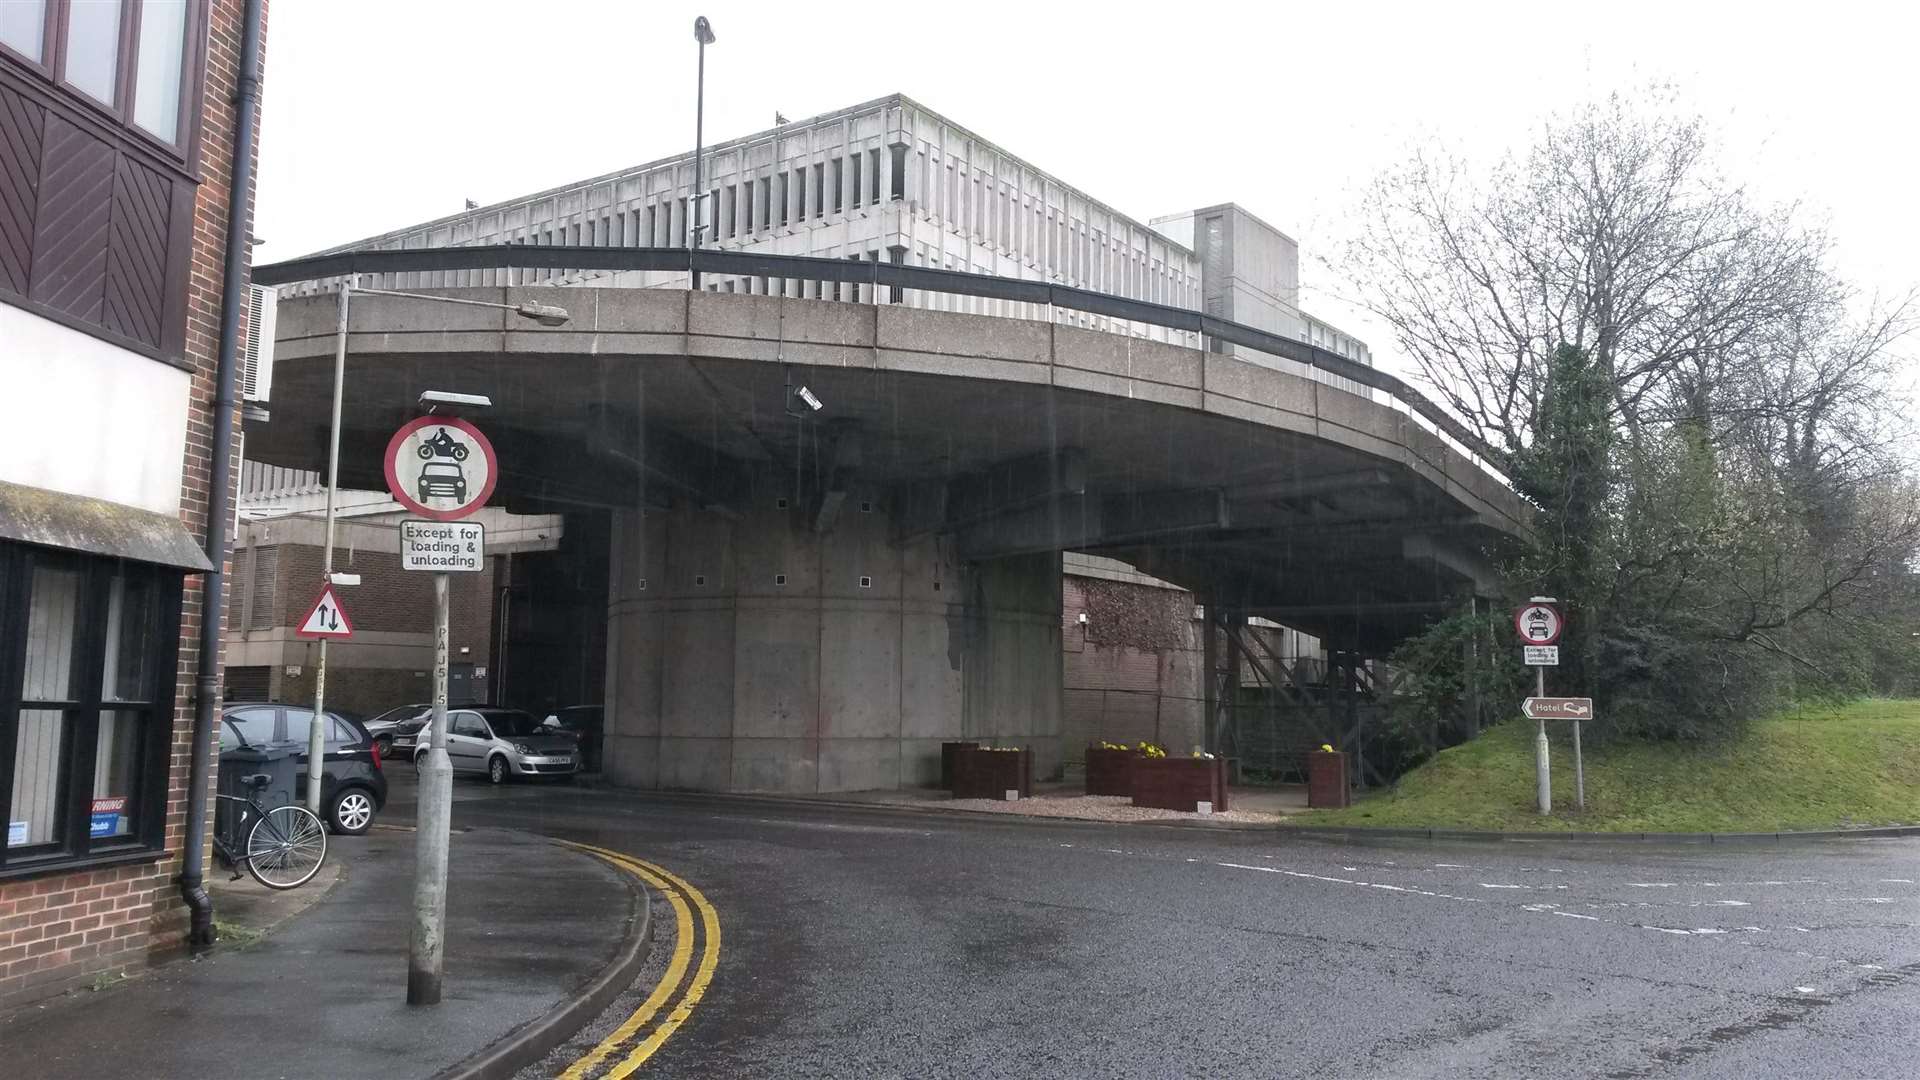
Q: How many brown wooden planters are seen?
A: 5